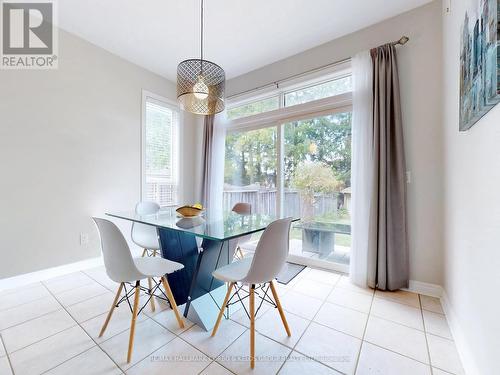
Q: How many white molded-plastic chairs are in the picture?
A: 4